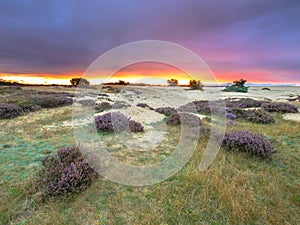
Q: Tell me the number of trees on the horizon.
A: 4